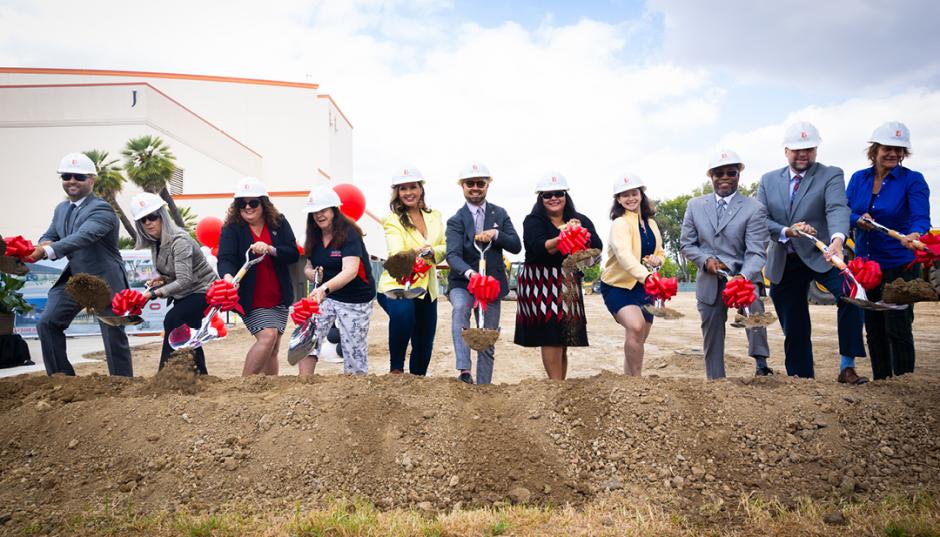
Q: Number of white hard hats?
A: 11